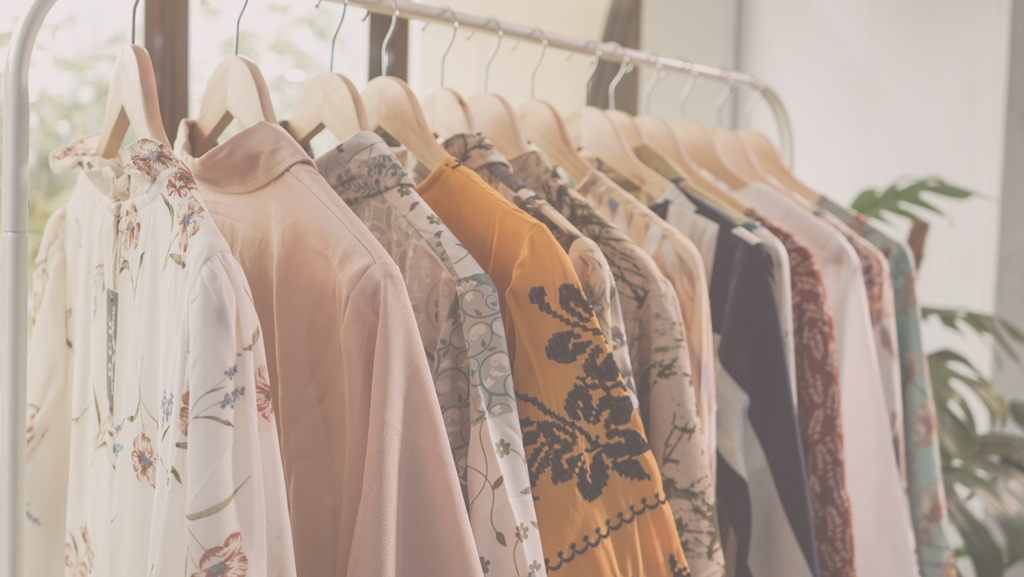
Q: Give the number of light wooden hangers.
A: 13